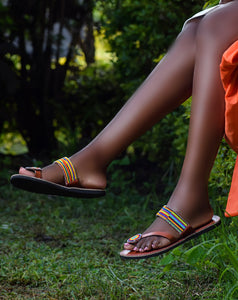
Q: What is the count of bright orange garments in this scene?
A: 1